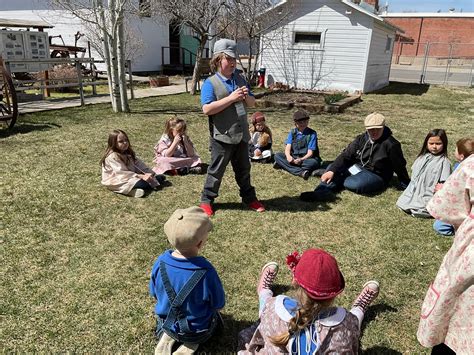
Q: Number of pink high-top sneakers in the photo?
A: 2